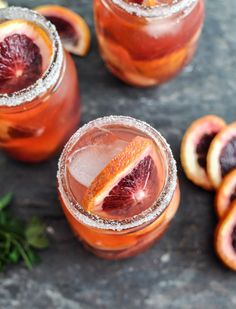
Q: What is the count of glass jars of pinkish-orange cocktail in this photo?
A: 3